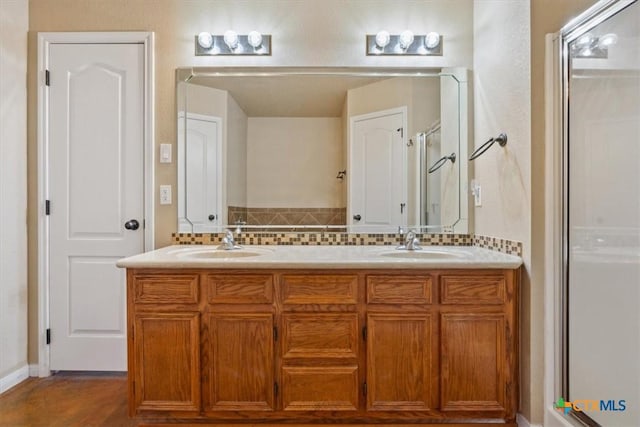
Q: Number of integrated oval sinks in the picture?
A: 2